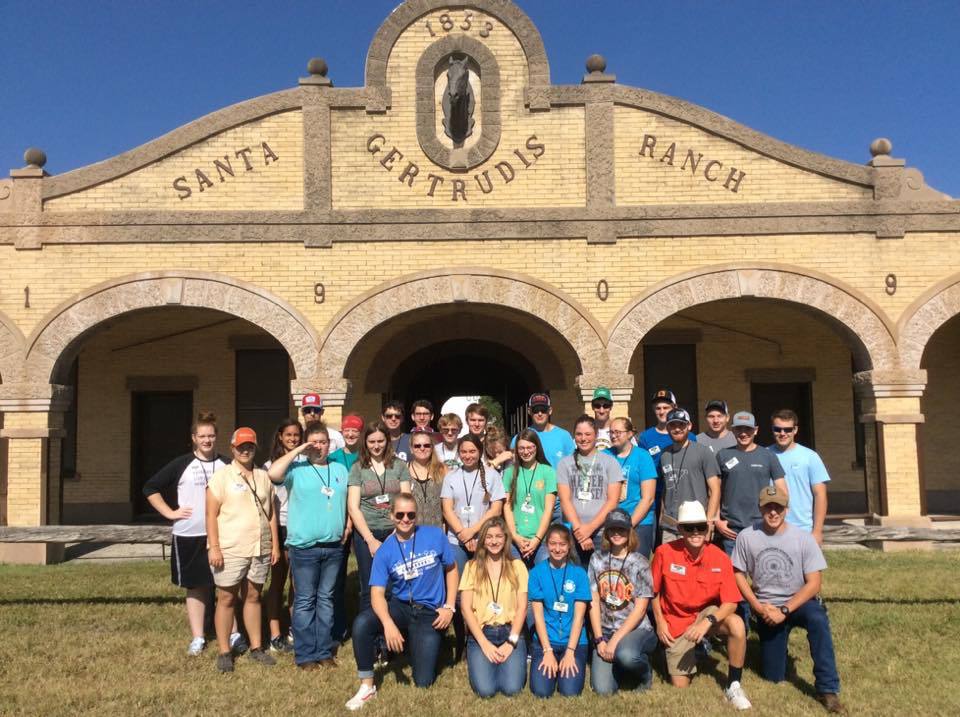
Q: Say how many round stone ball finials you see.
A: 4